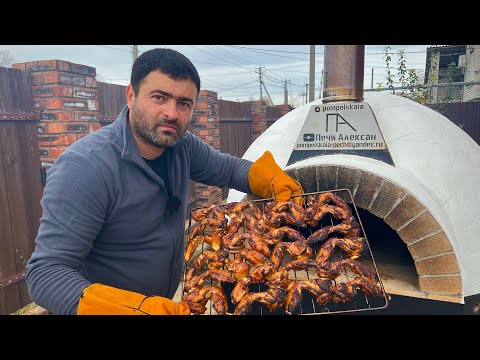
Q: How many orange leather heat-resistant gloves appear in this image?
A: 2